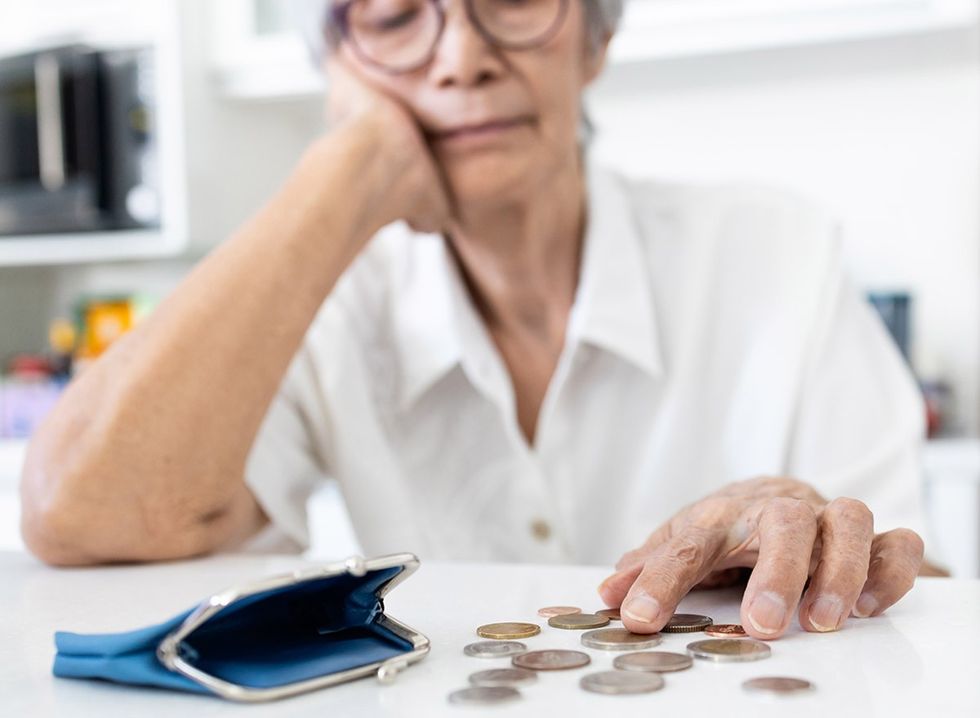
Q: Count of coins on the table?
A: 15